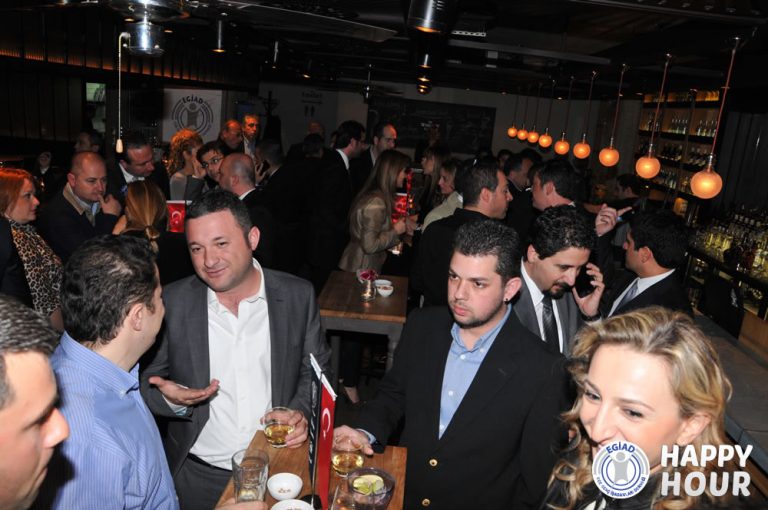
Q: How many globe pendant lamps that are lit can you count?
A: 9